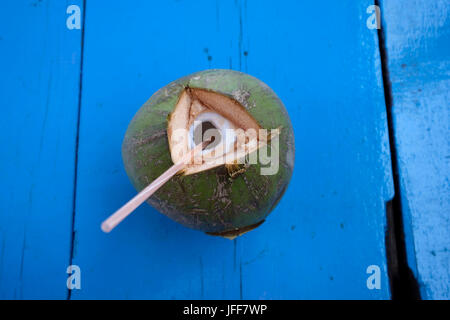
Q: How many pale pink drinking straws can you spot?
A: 1